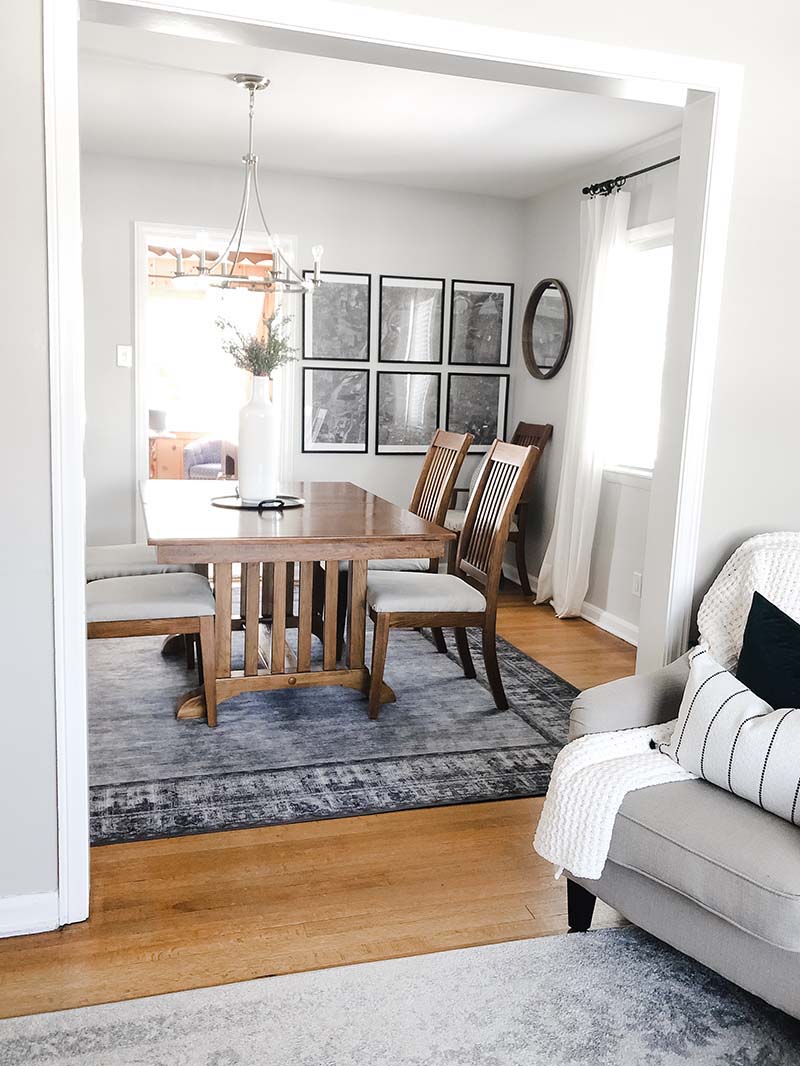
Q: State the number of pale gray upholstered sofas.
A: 1